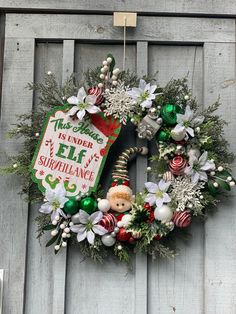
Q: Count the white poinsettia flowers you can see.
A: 7